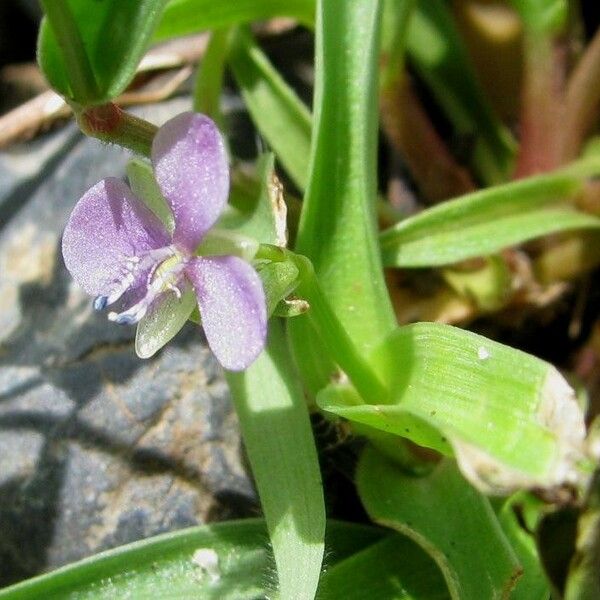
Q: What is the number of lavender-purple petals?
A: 3